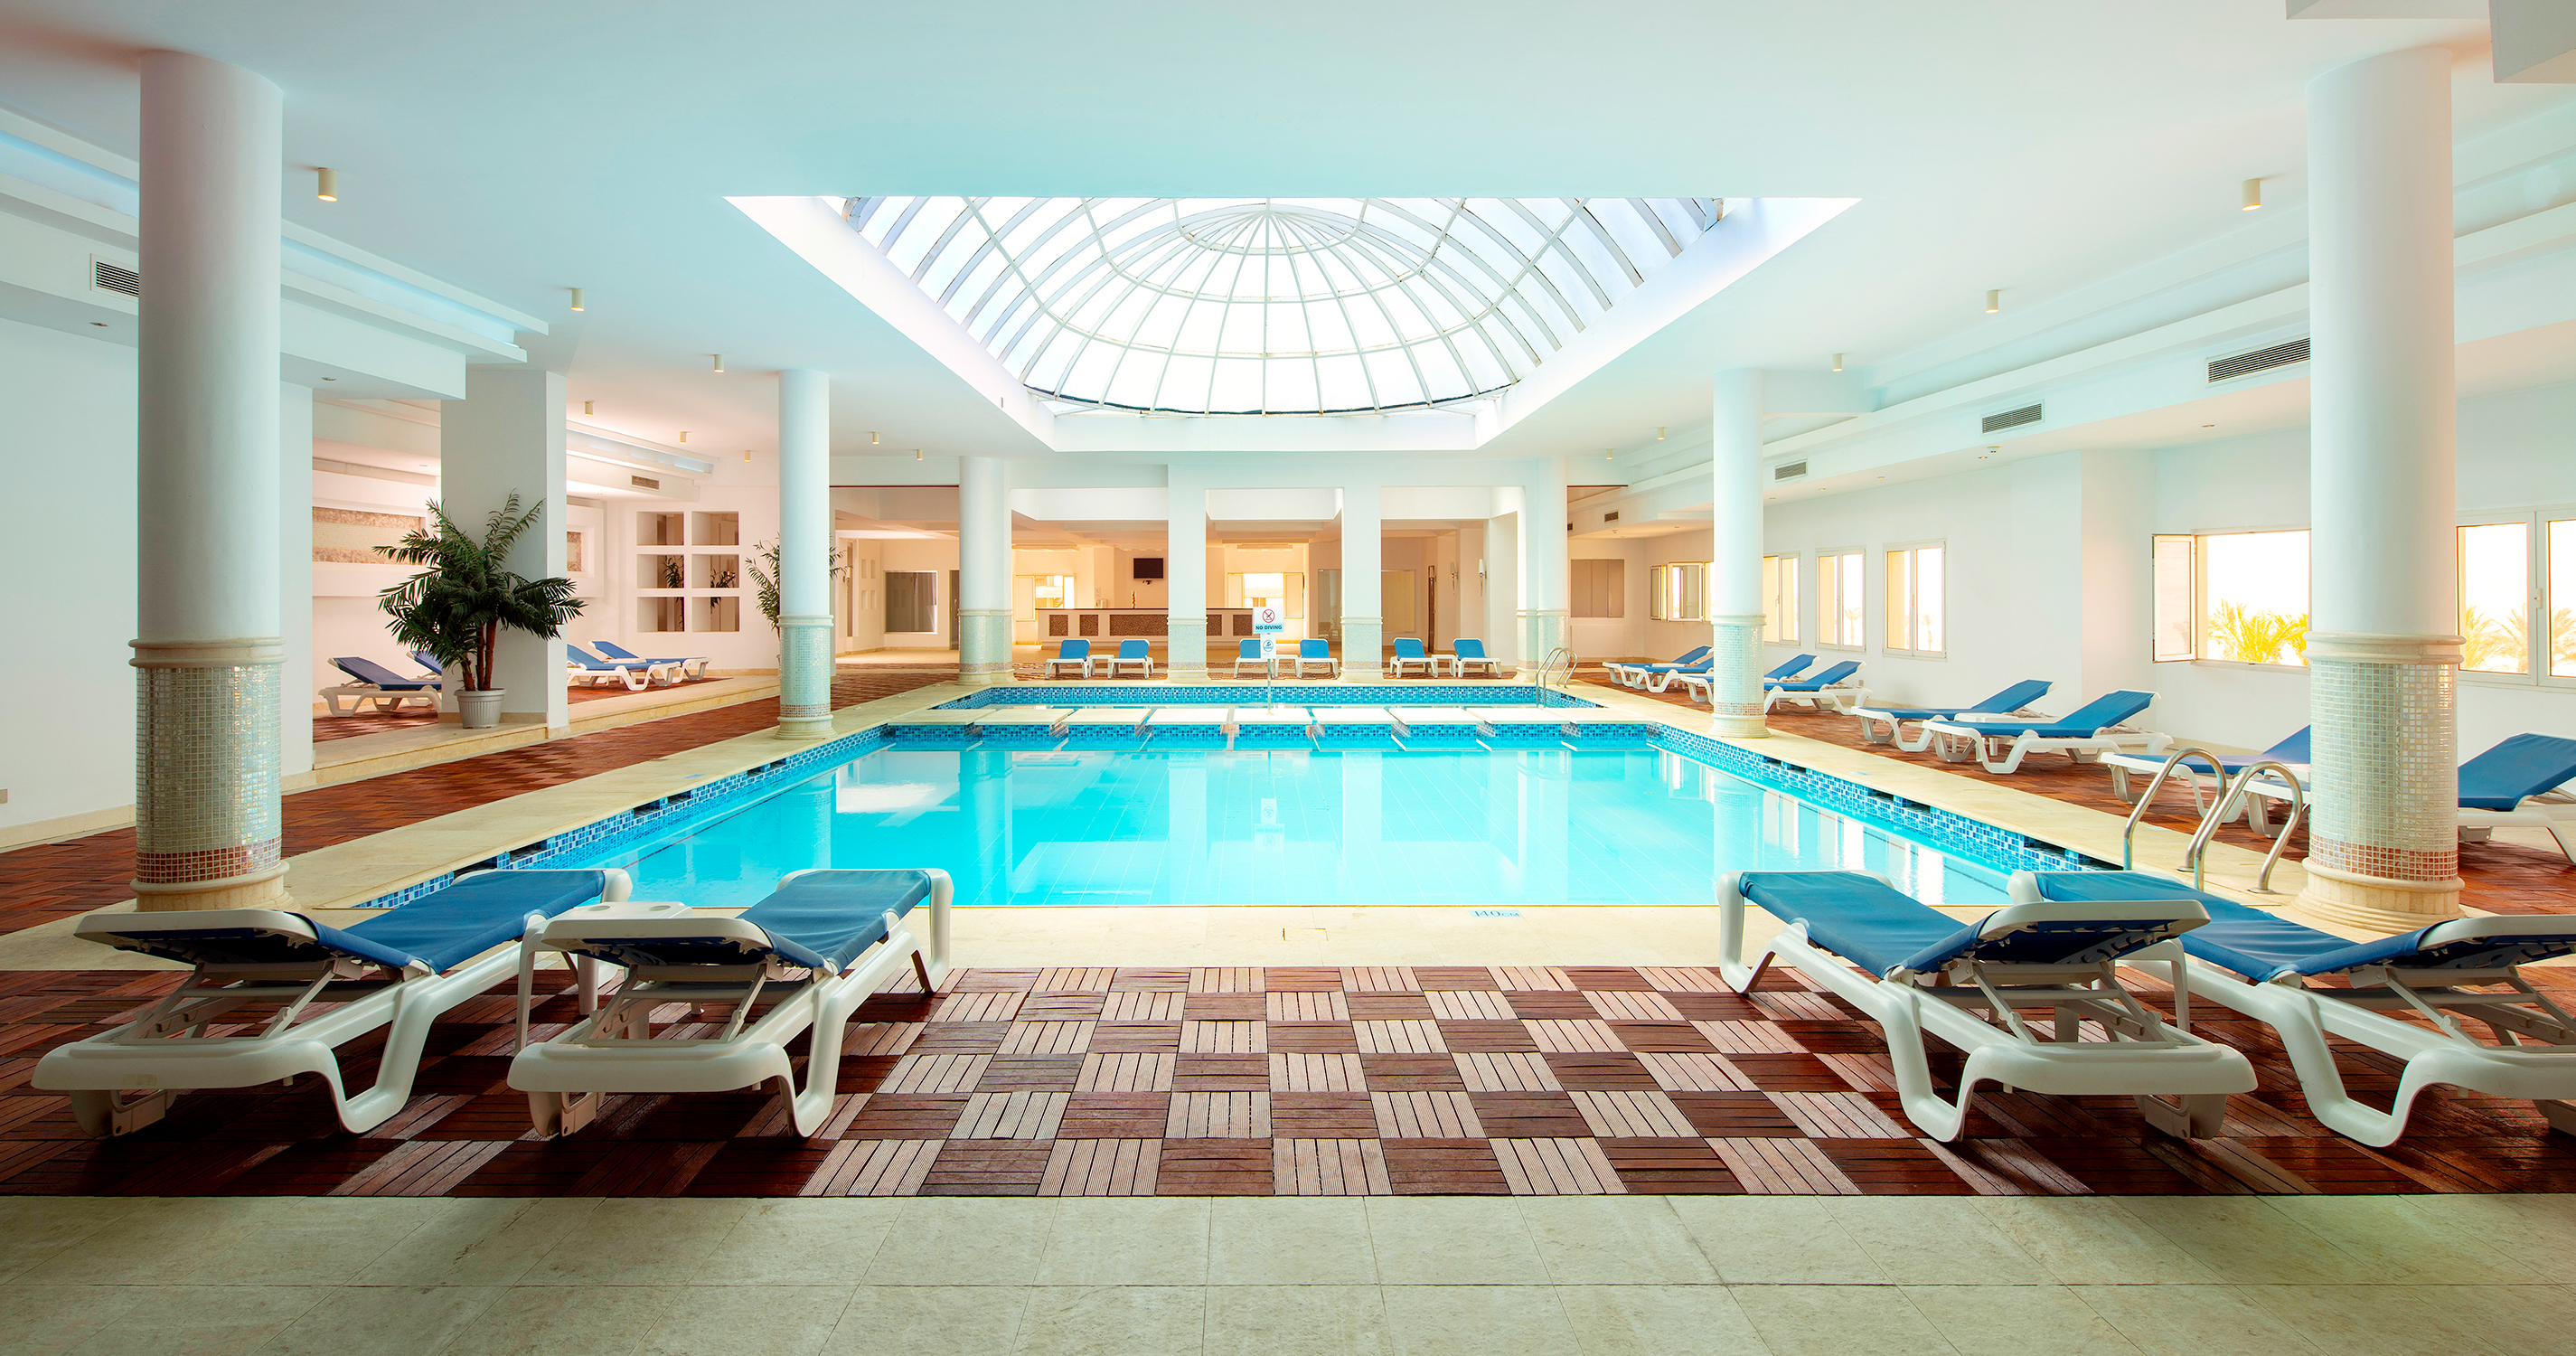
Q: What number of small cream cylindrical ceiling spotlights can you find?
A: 13